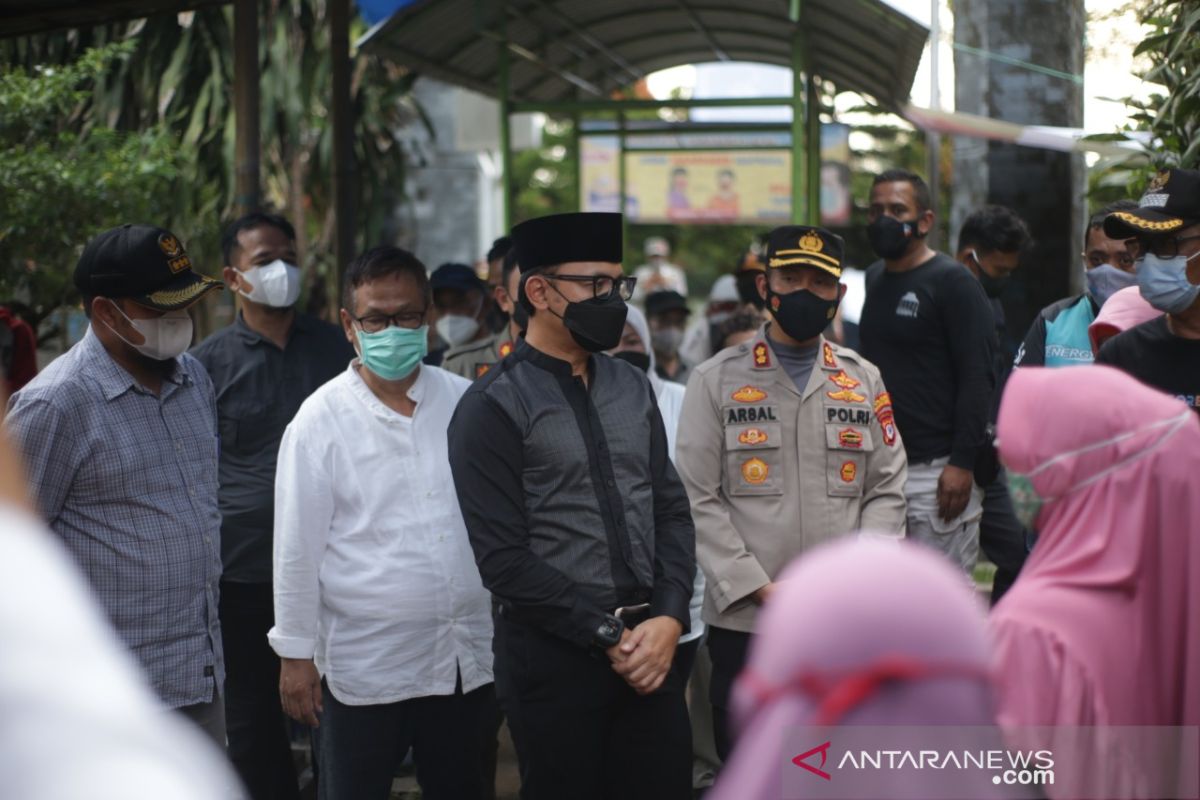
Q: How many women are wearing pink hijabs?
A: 3